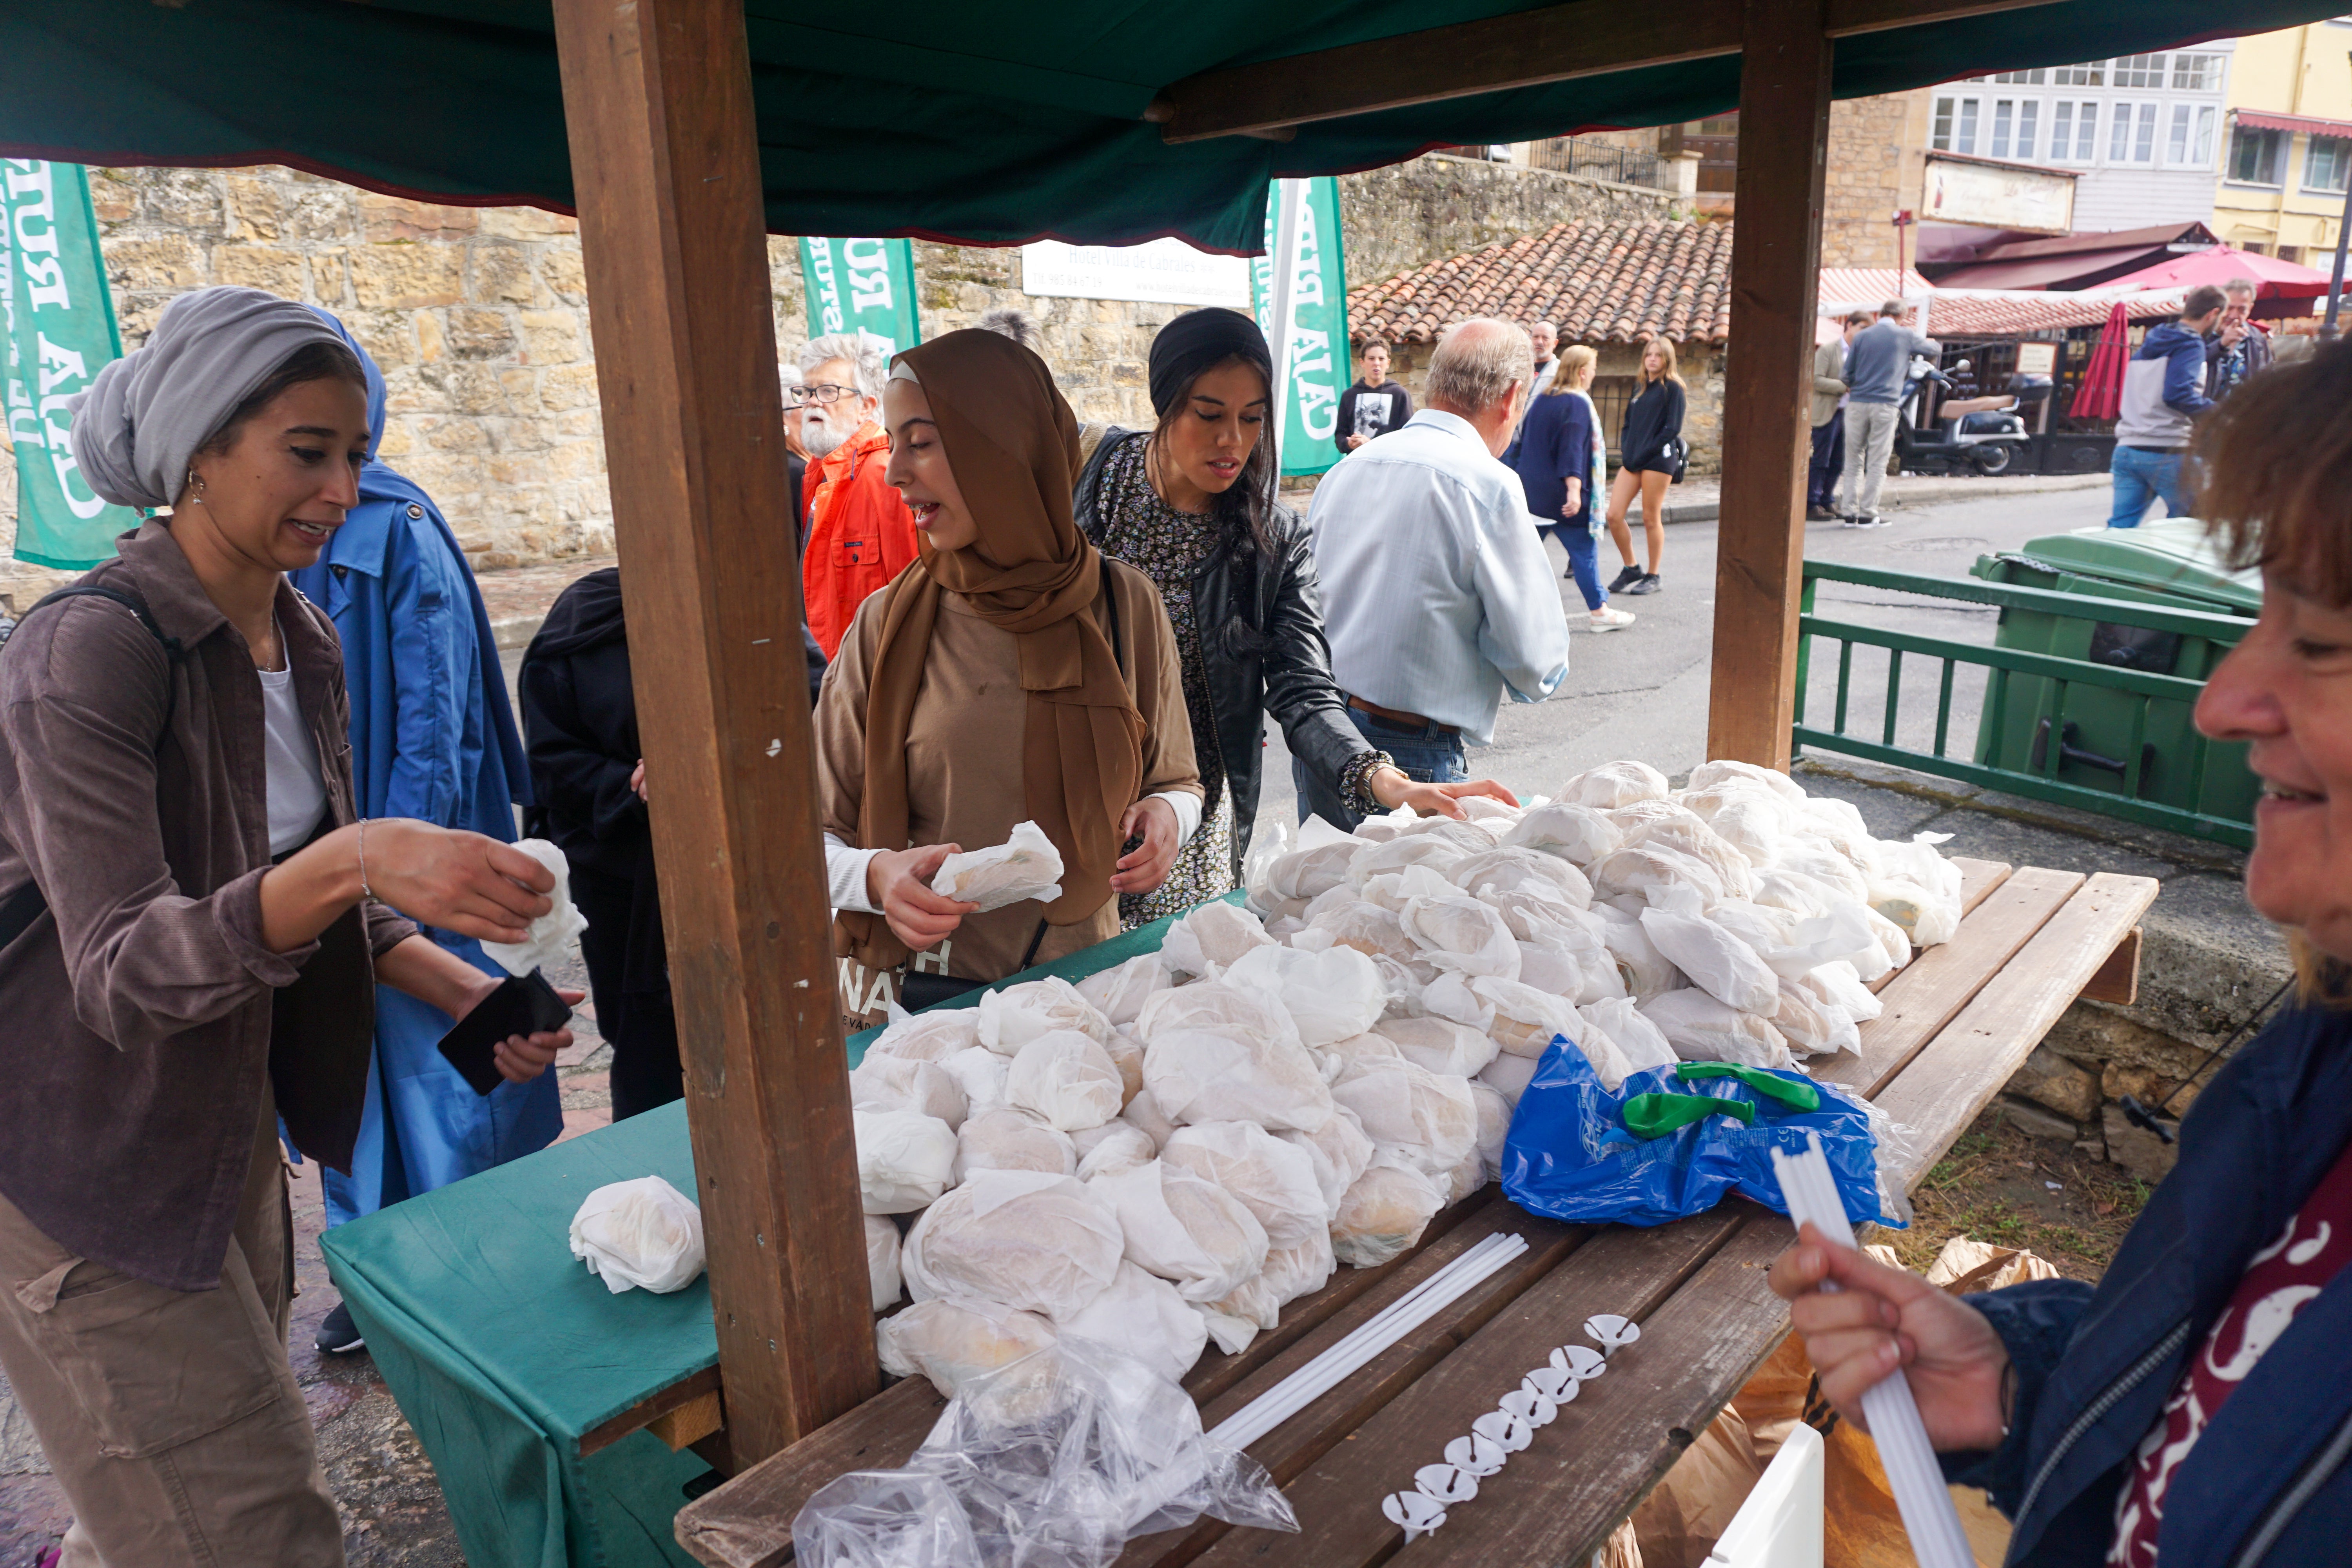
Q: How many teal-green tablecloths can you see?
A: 1